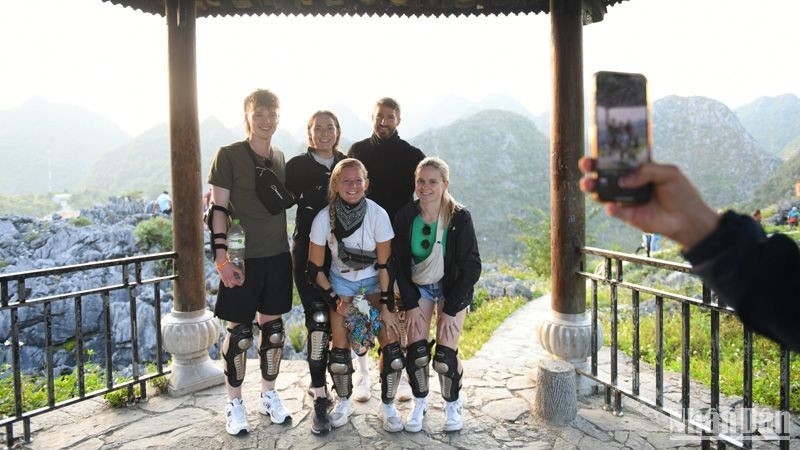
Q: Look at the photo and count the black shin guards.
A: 7